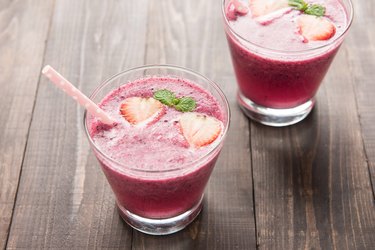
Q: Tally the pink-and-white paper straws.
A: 1